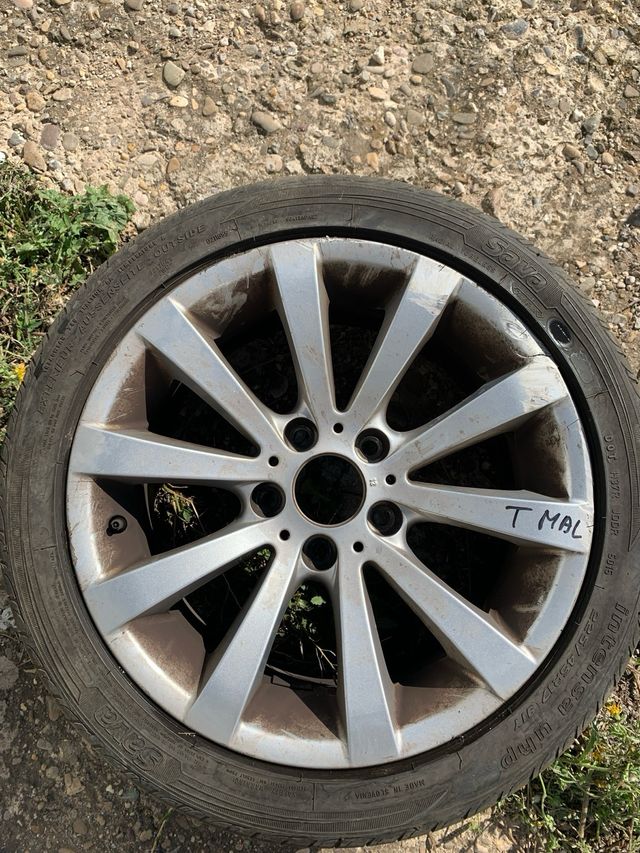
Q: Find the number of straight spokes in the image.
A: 10